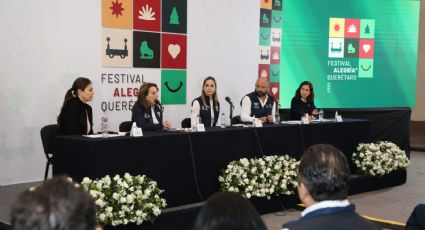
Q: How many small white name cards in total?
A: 5